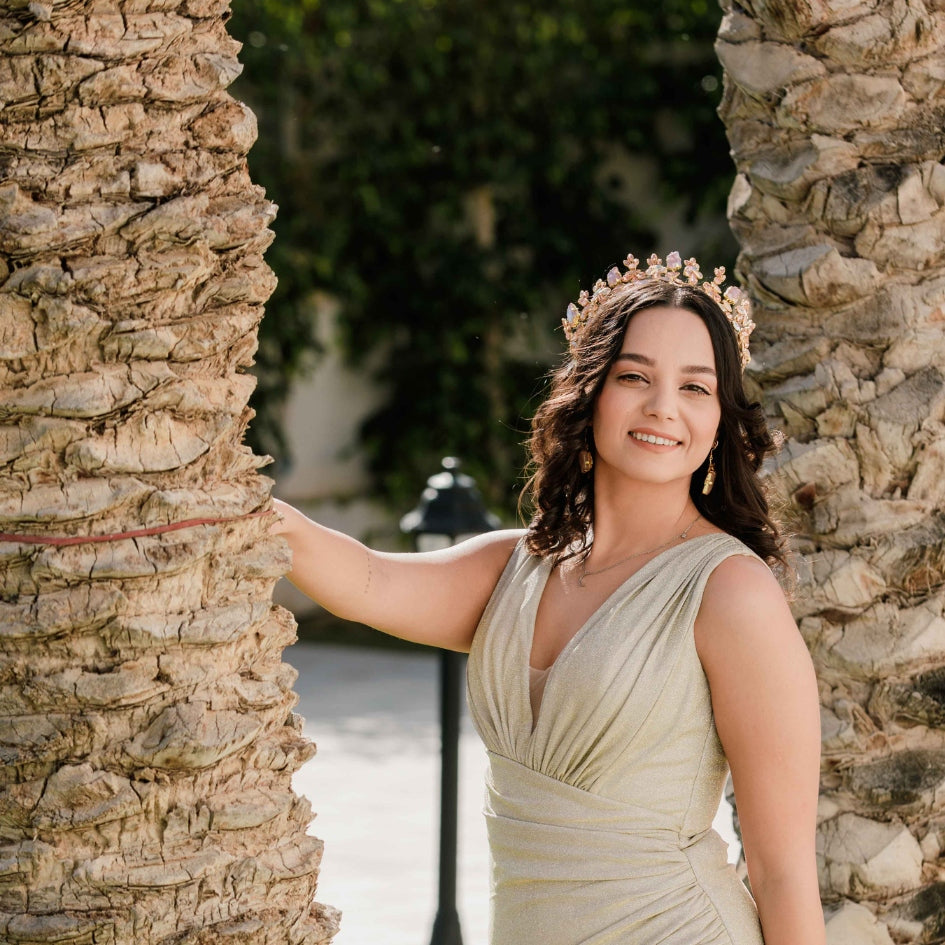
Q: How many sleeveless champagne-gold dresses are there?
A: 1